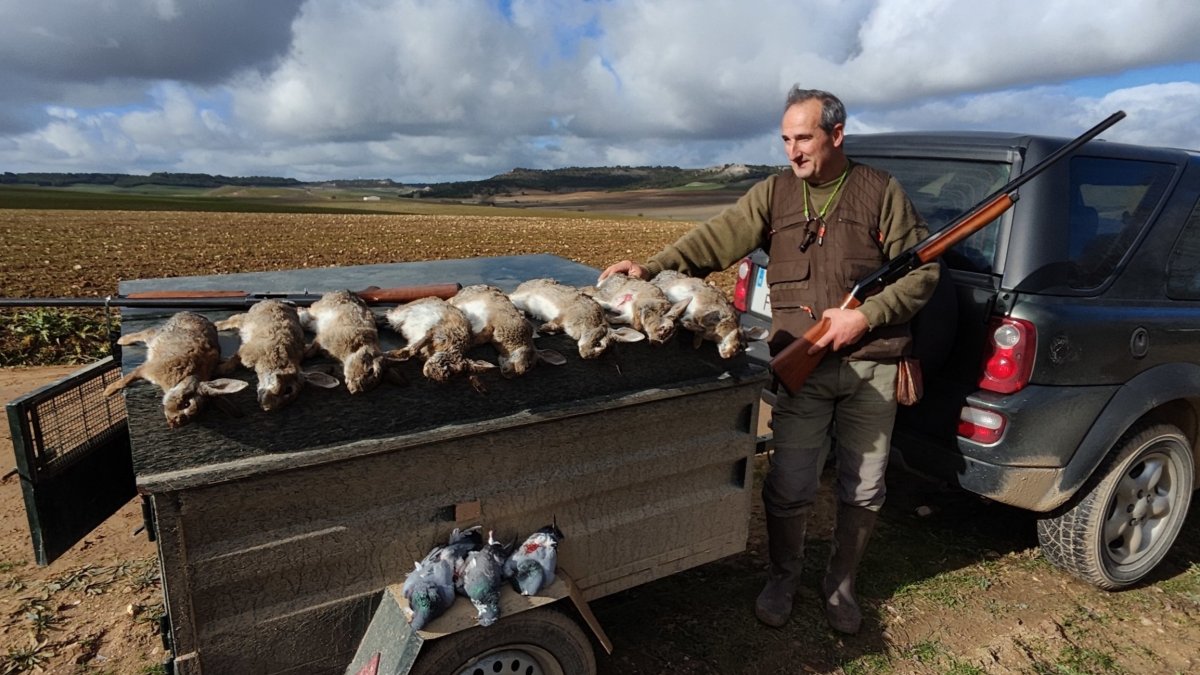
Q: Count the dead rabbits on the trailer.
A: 8